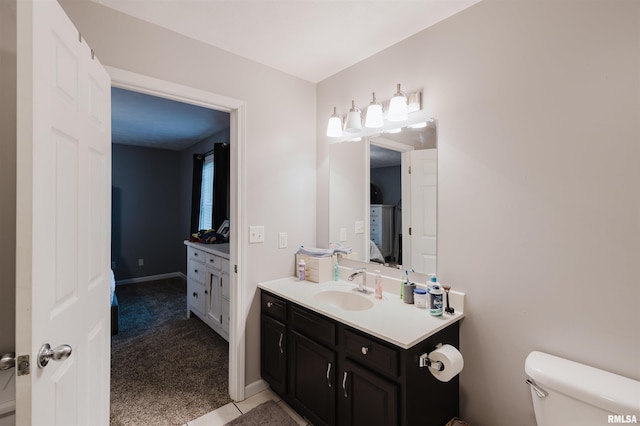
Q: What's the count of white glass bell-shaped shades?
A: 4